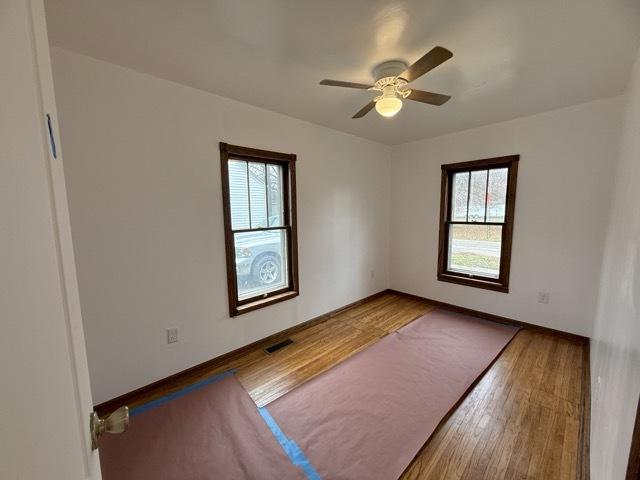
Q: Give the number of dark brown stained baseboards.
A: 3